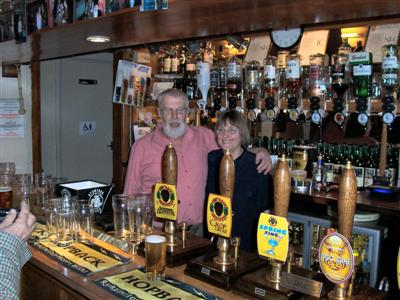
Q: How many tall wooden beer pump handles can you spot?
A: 4